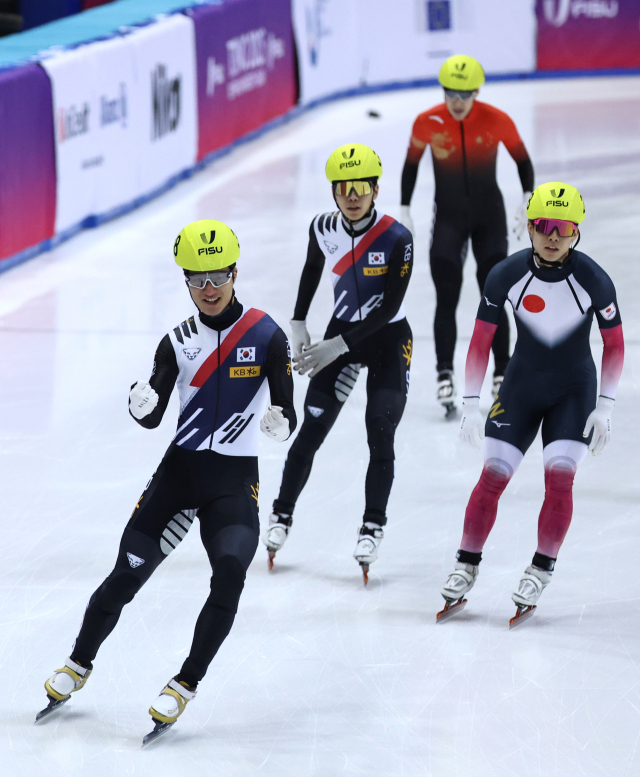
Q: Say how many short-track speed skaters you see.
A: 4